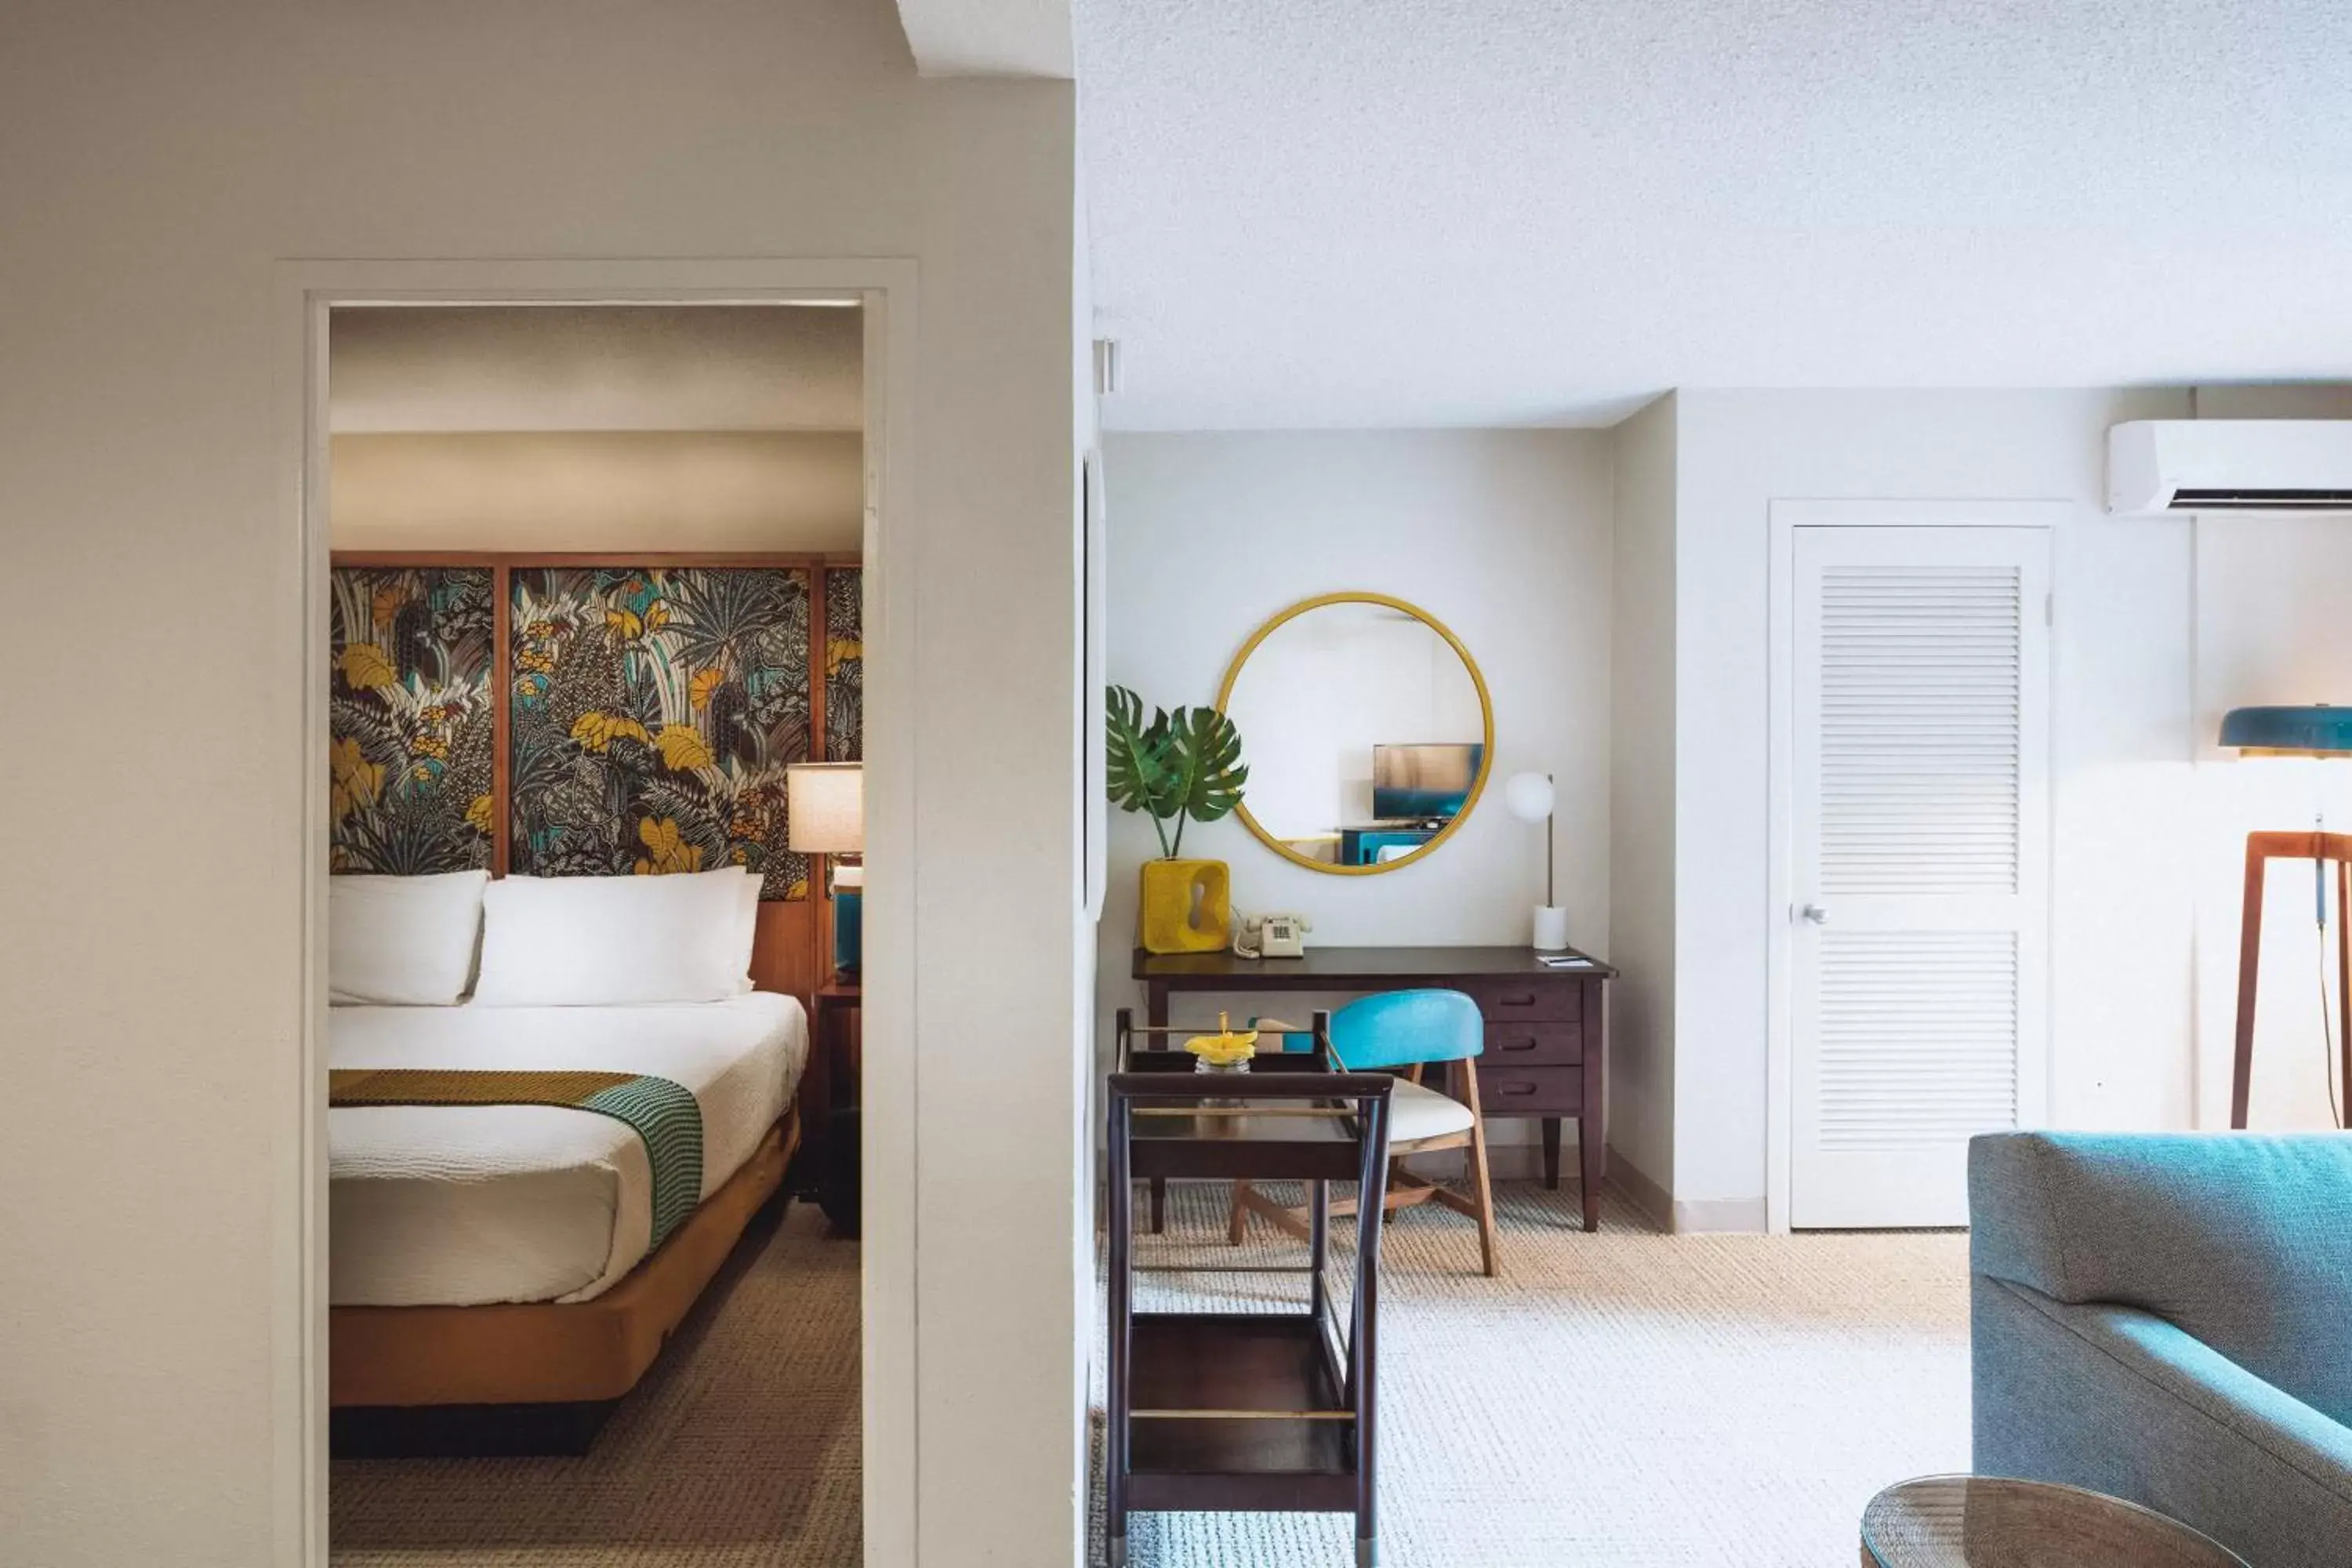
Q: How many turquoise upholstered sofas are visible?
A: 1